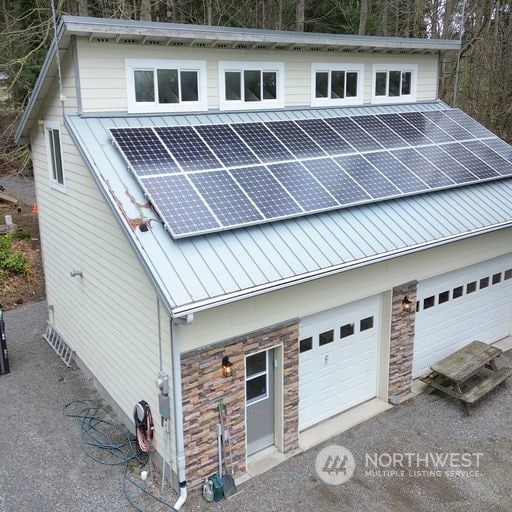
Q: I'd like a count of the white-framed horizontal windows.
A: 4